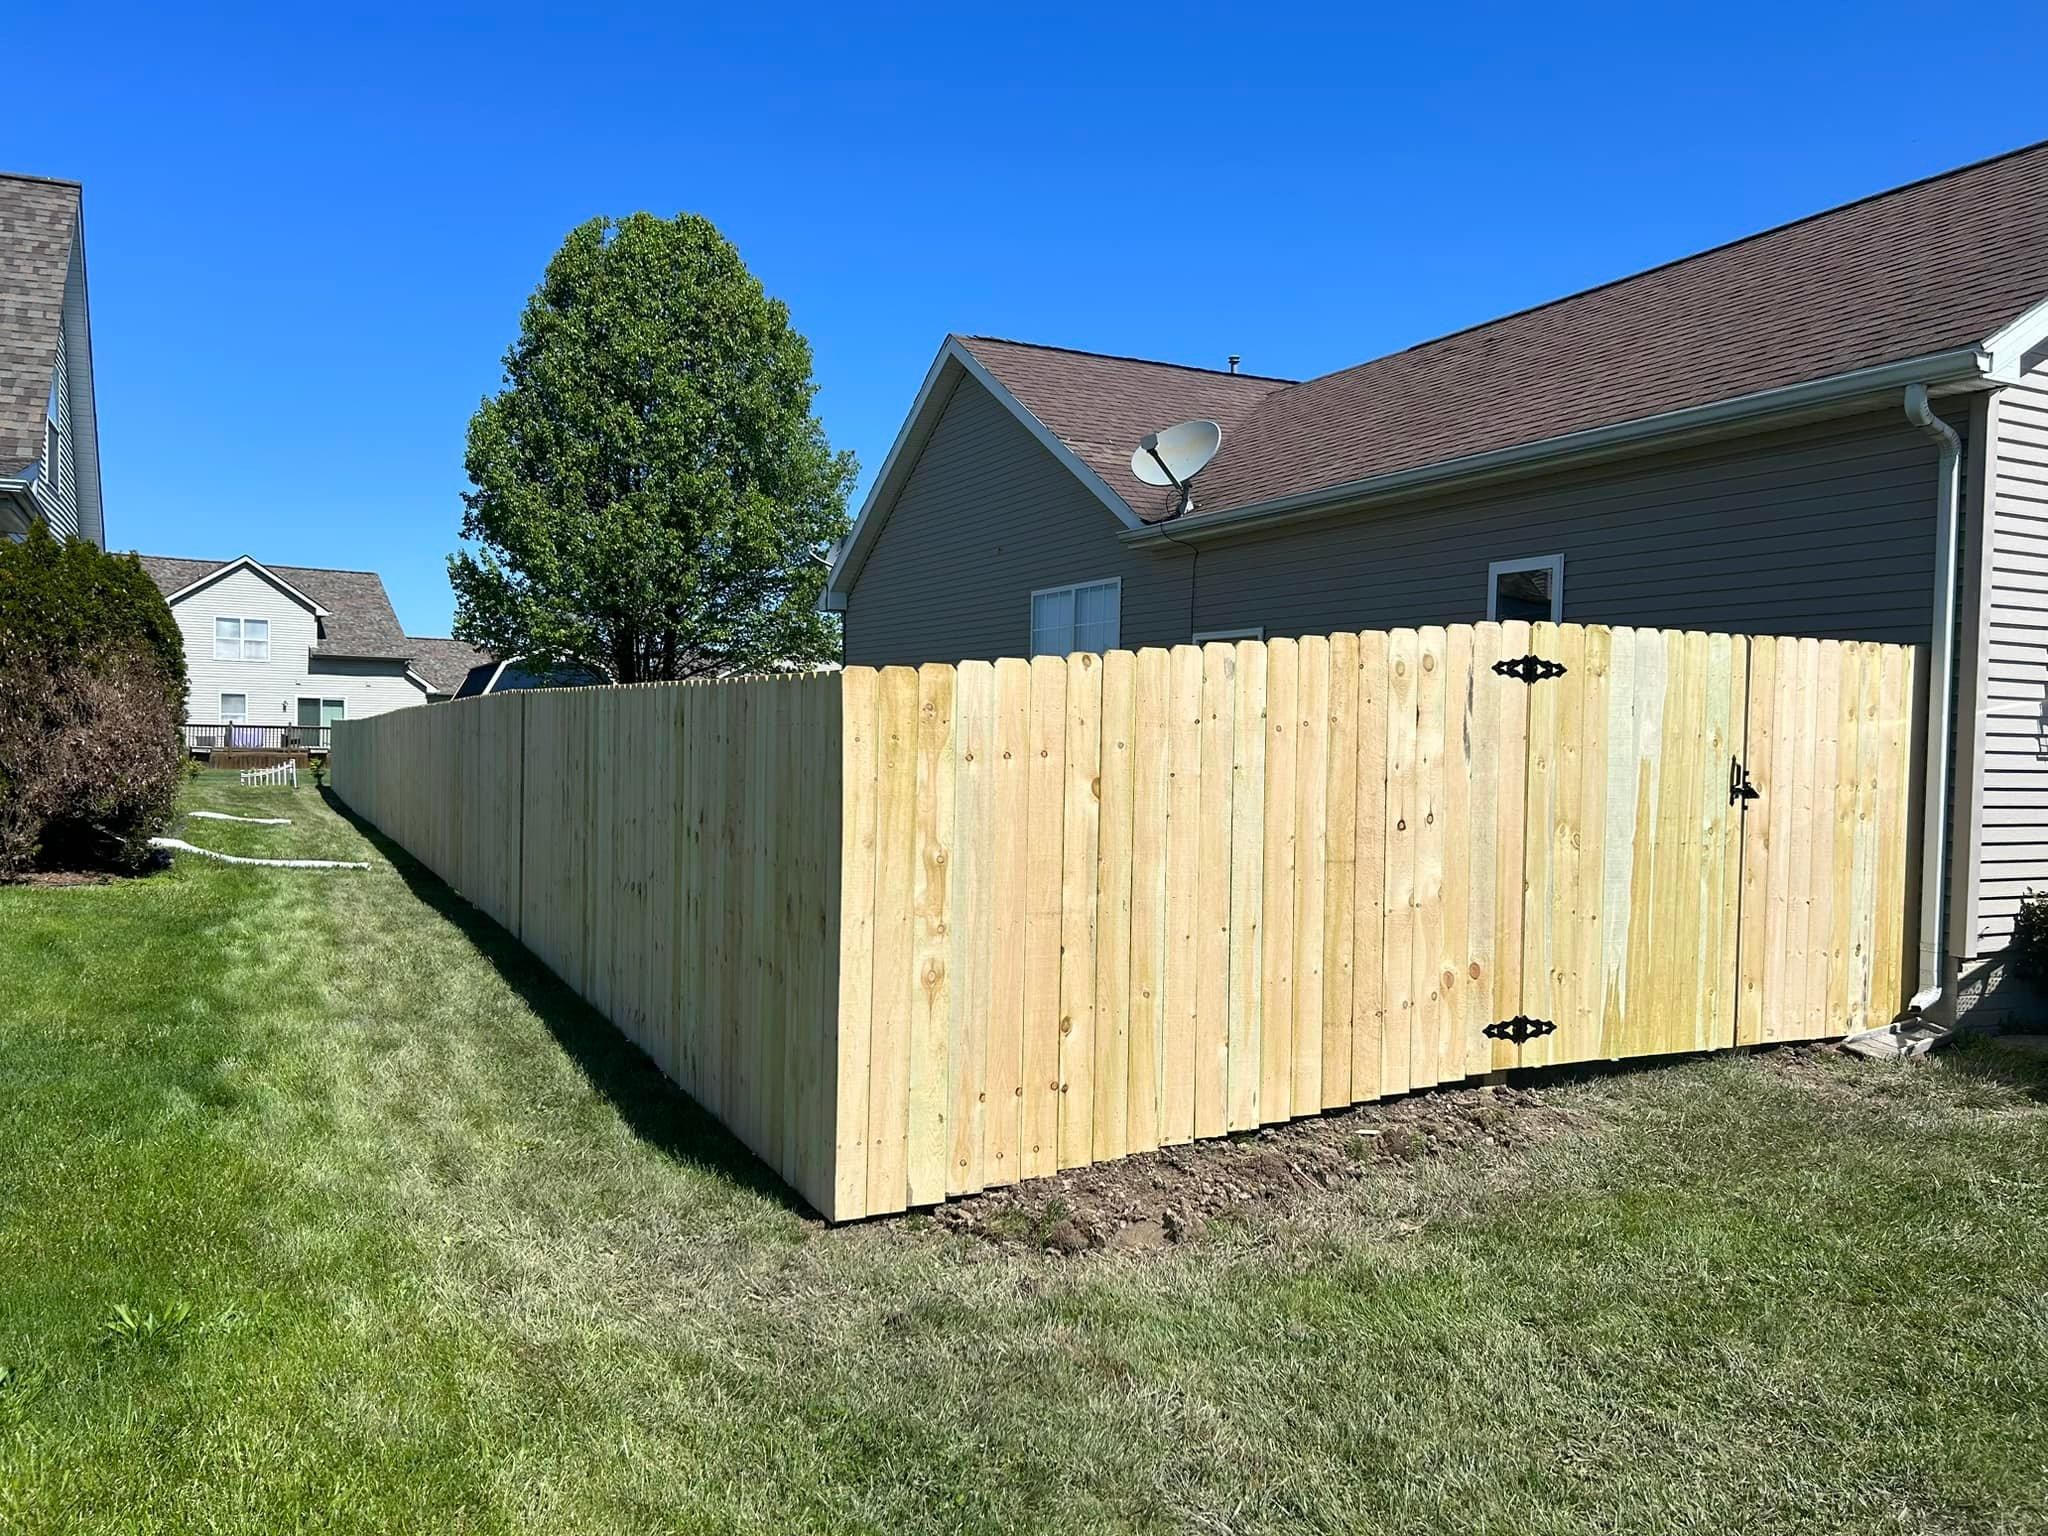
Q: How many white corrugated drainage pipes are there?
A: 2